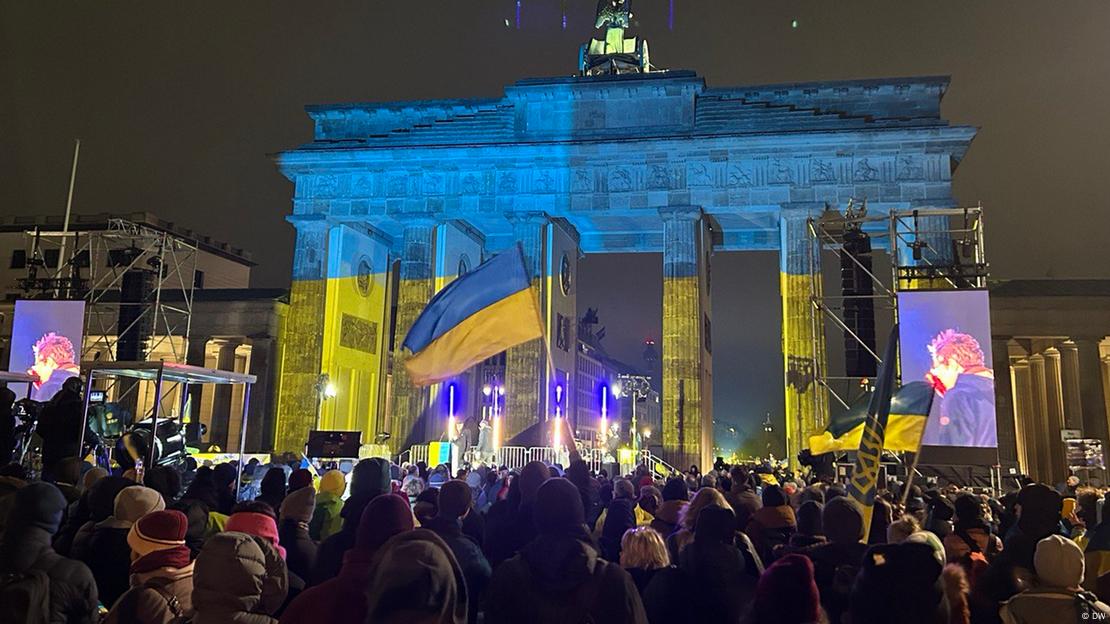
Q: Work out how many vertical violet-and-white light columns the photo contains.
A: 4